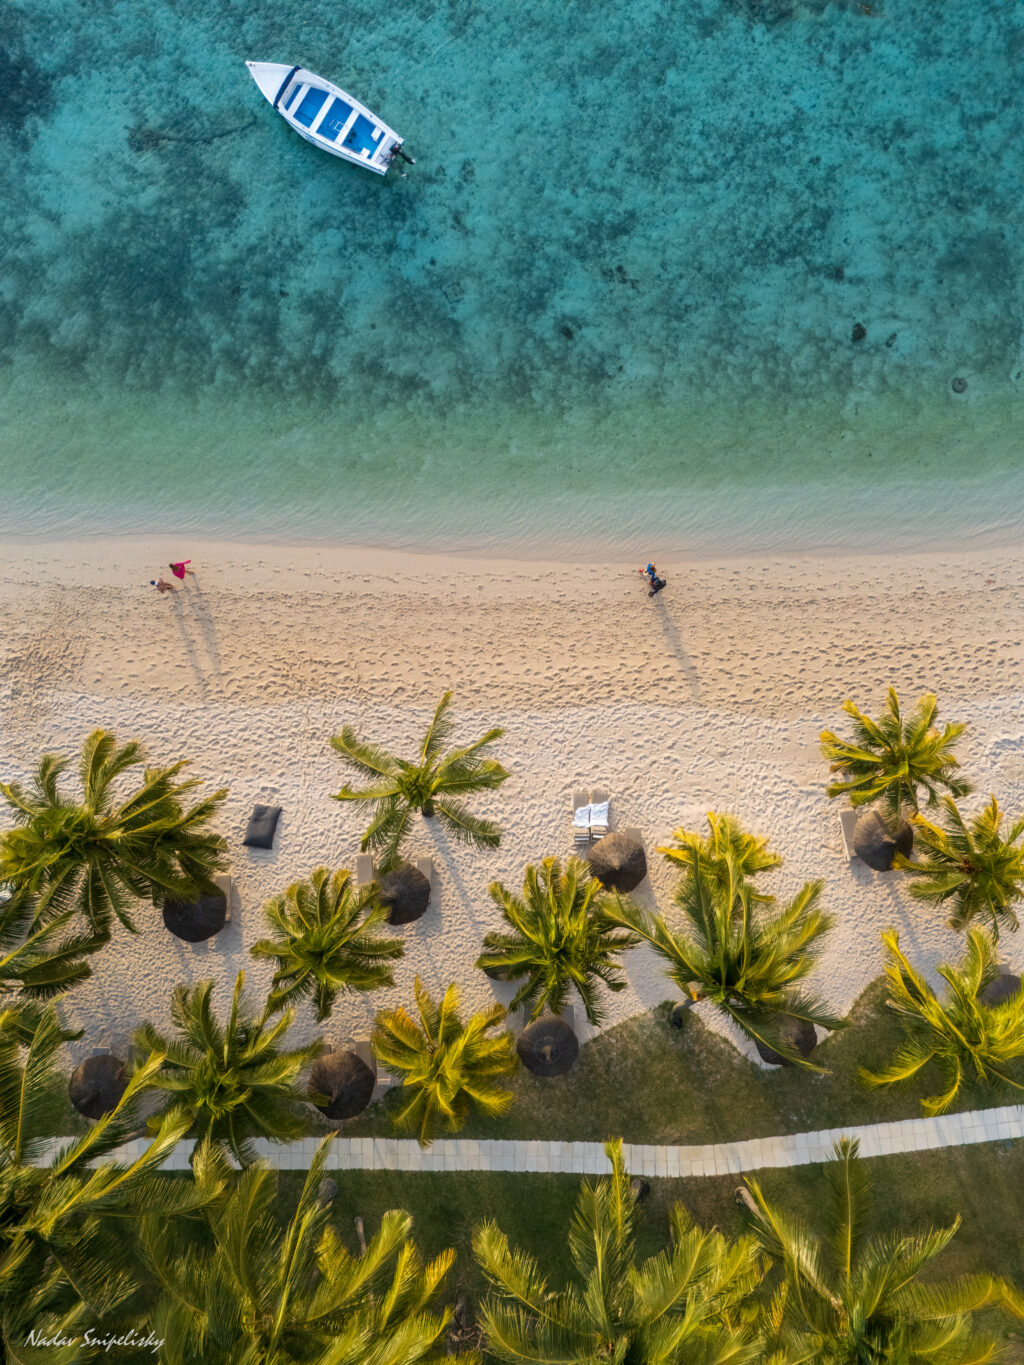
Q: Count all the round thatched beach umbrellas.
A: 9